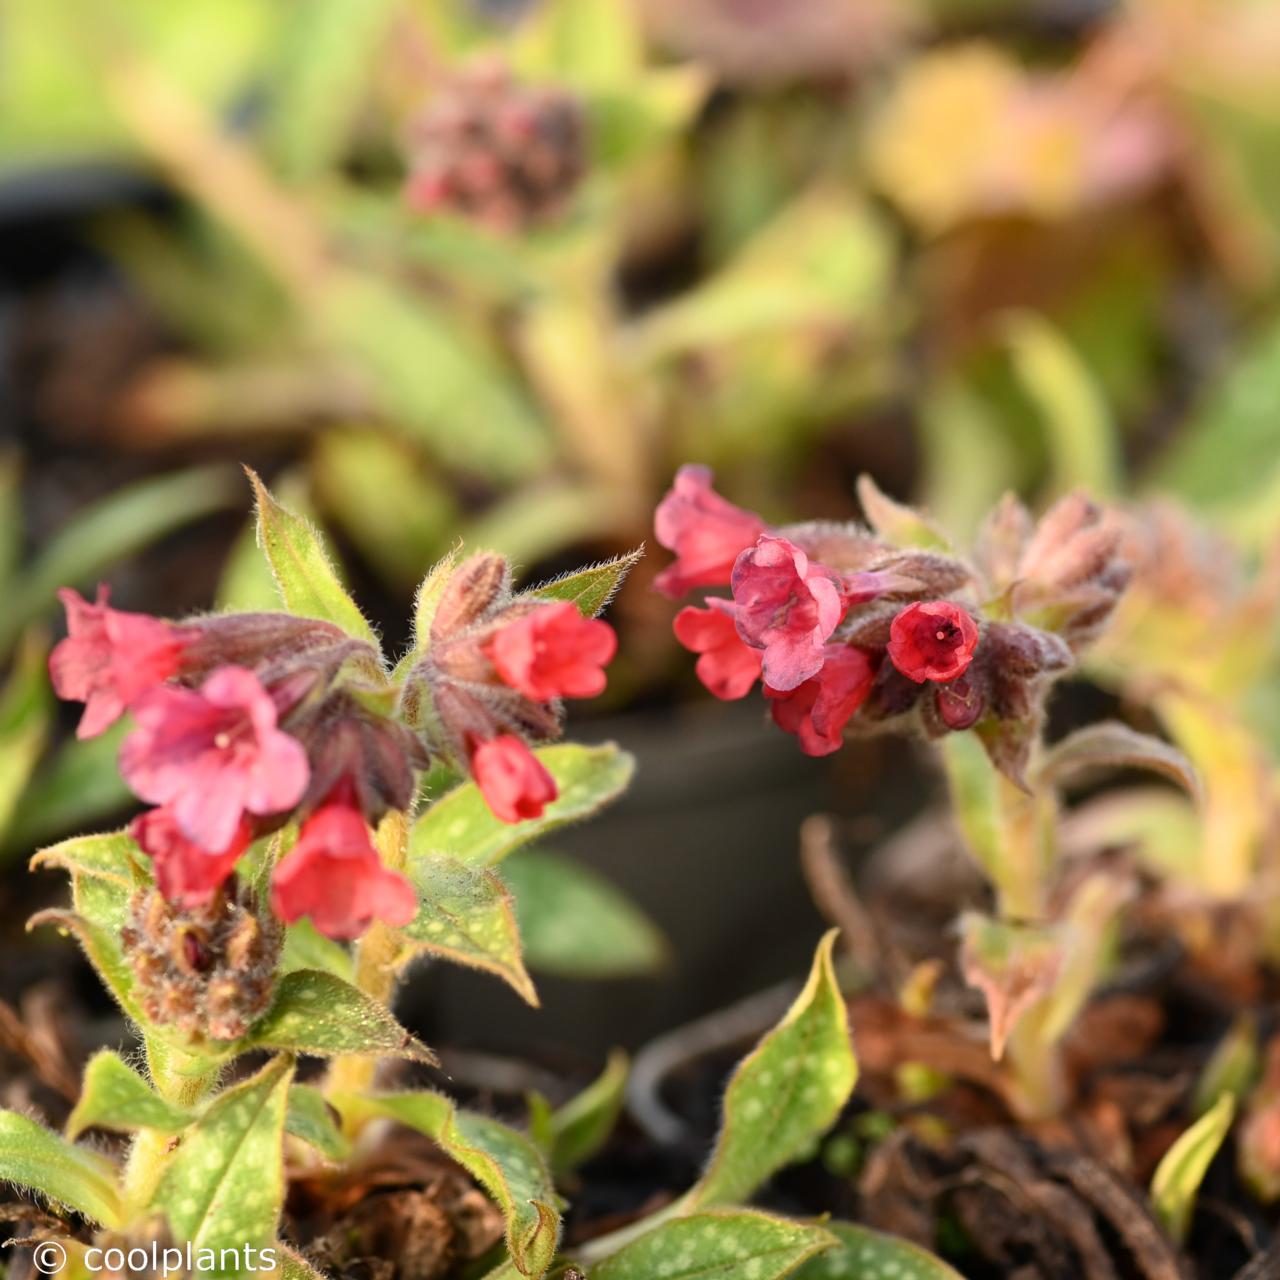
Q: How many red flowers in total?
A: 11